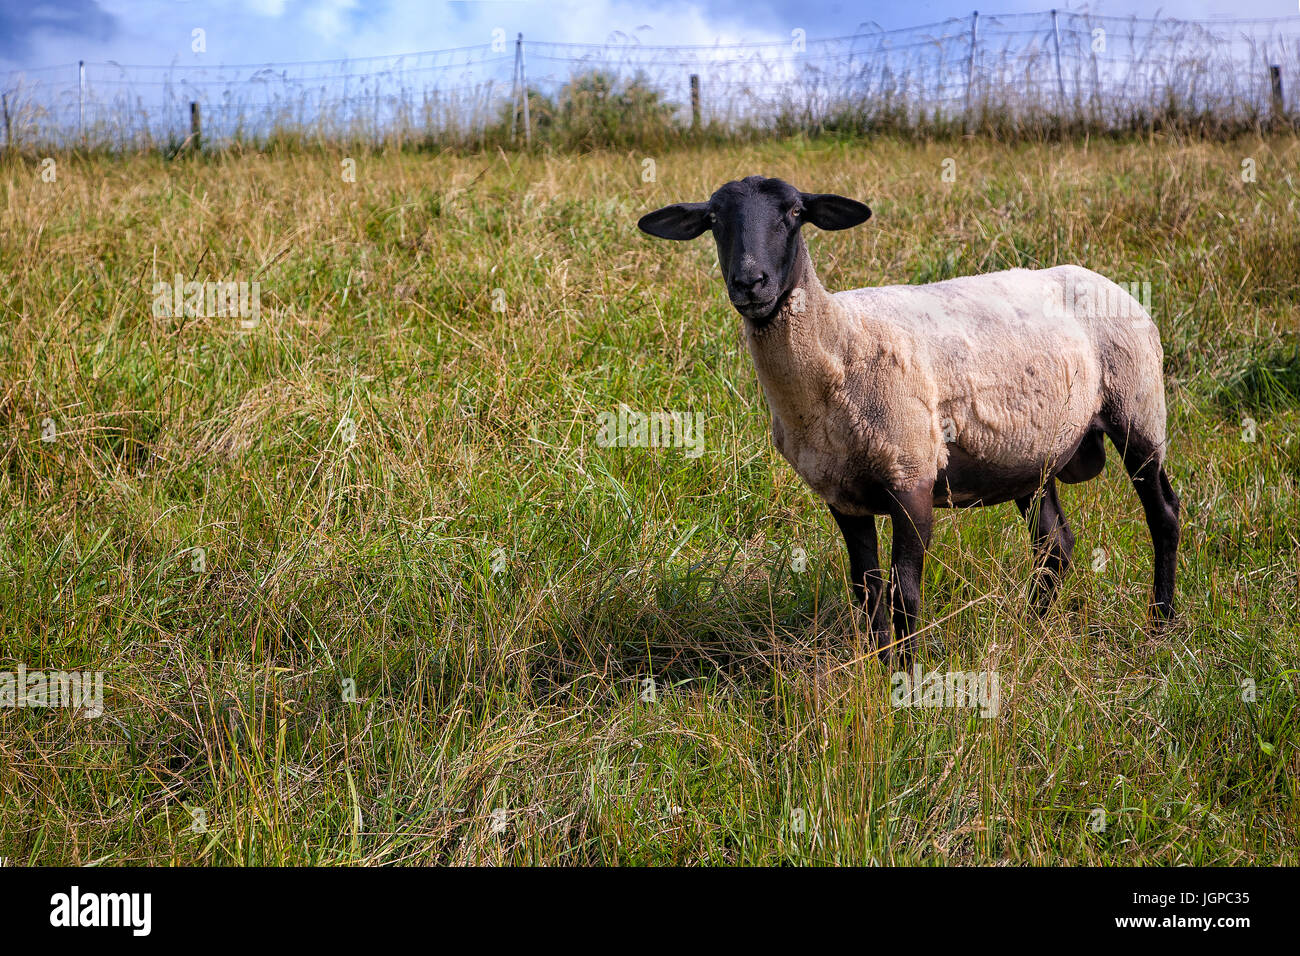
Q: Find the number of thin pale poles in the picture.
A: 5